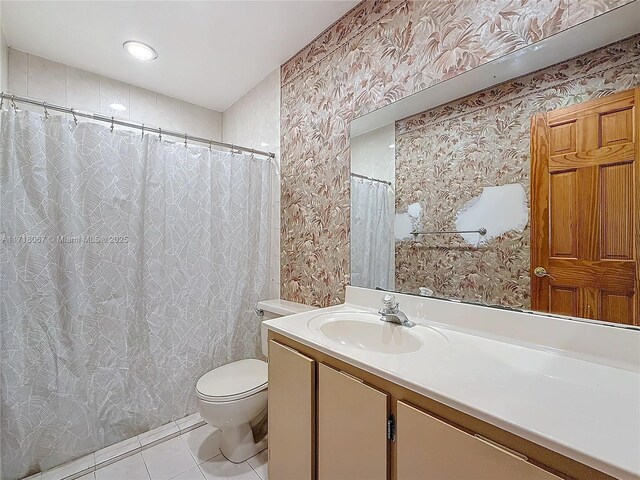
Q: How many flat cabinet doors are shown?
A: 3